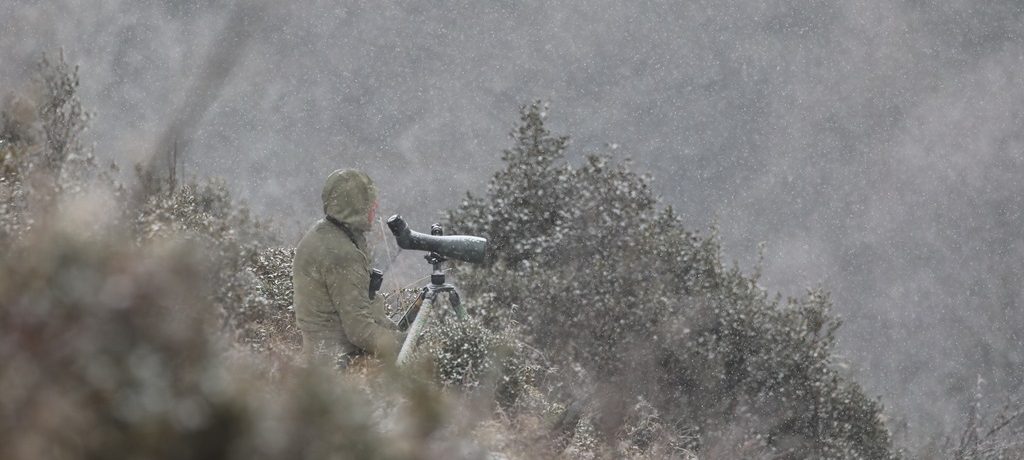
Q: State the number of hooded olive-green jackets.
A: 1